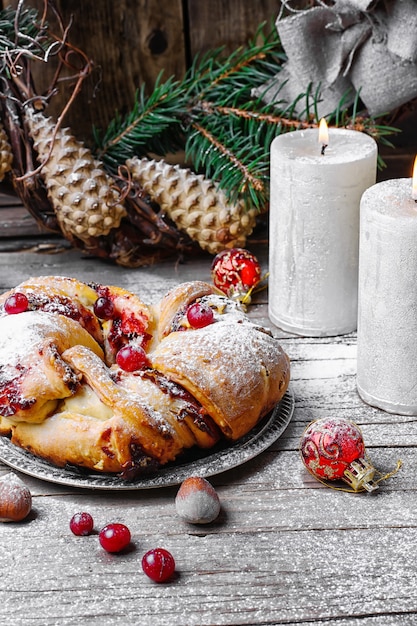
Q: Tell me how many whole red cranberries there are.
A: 7